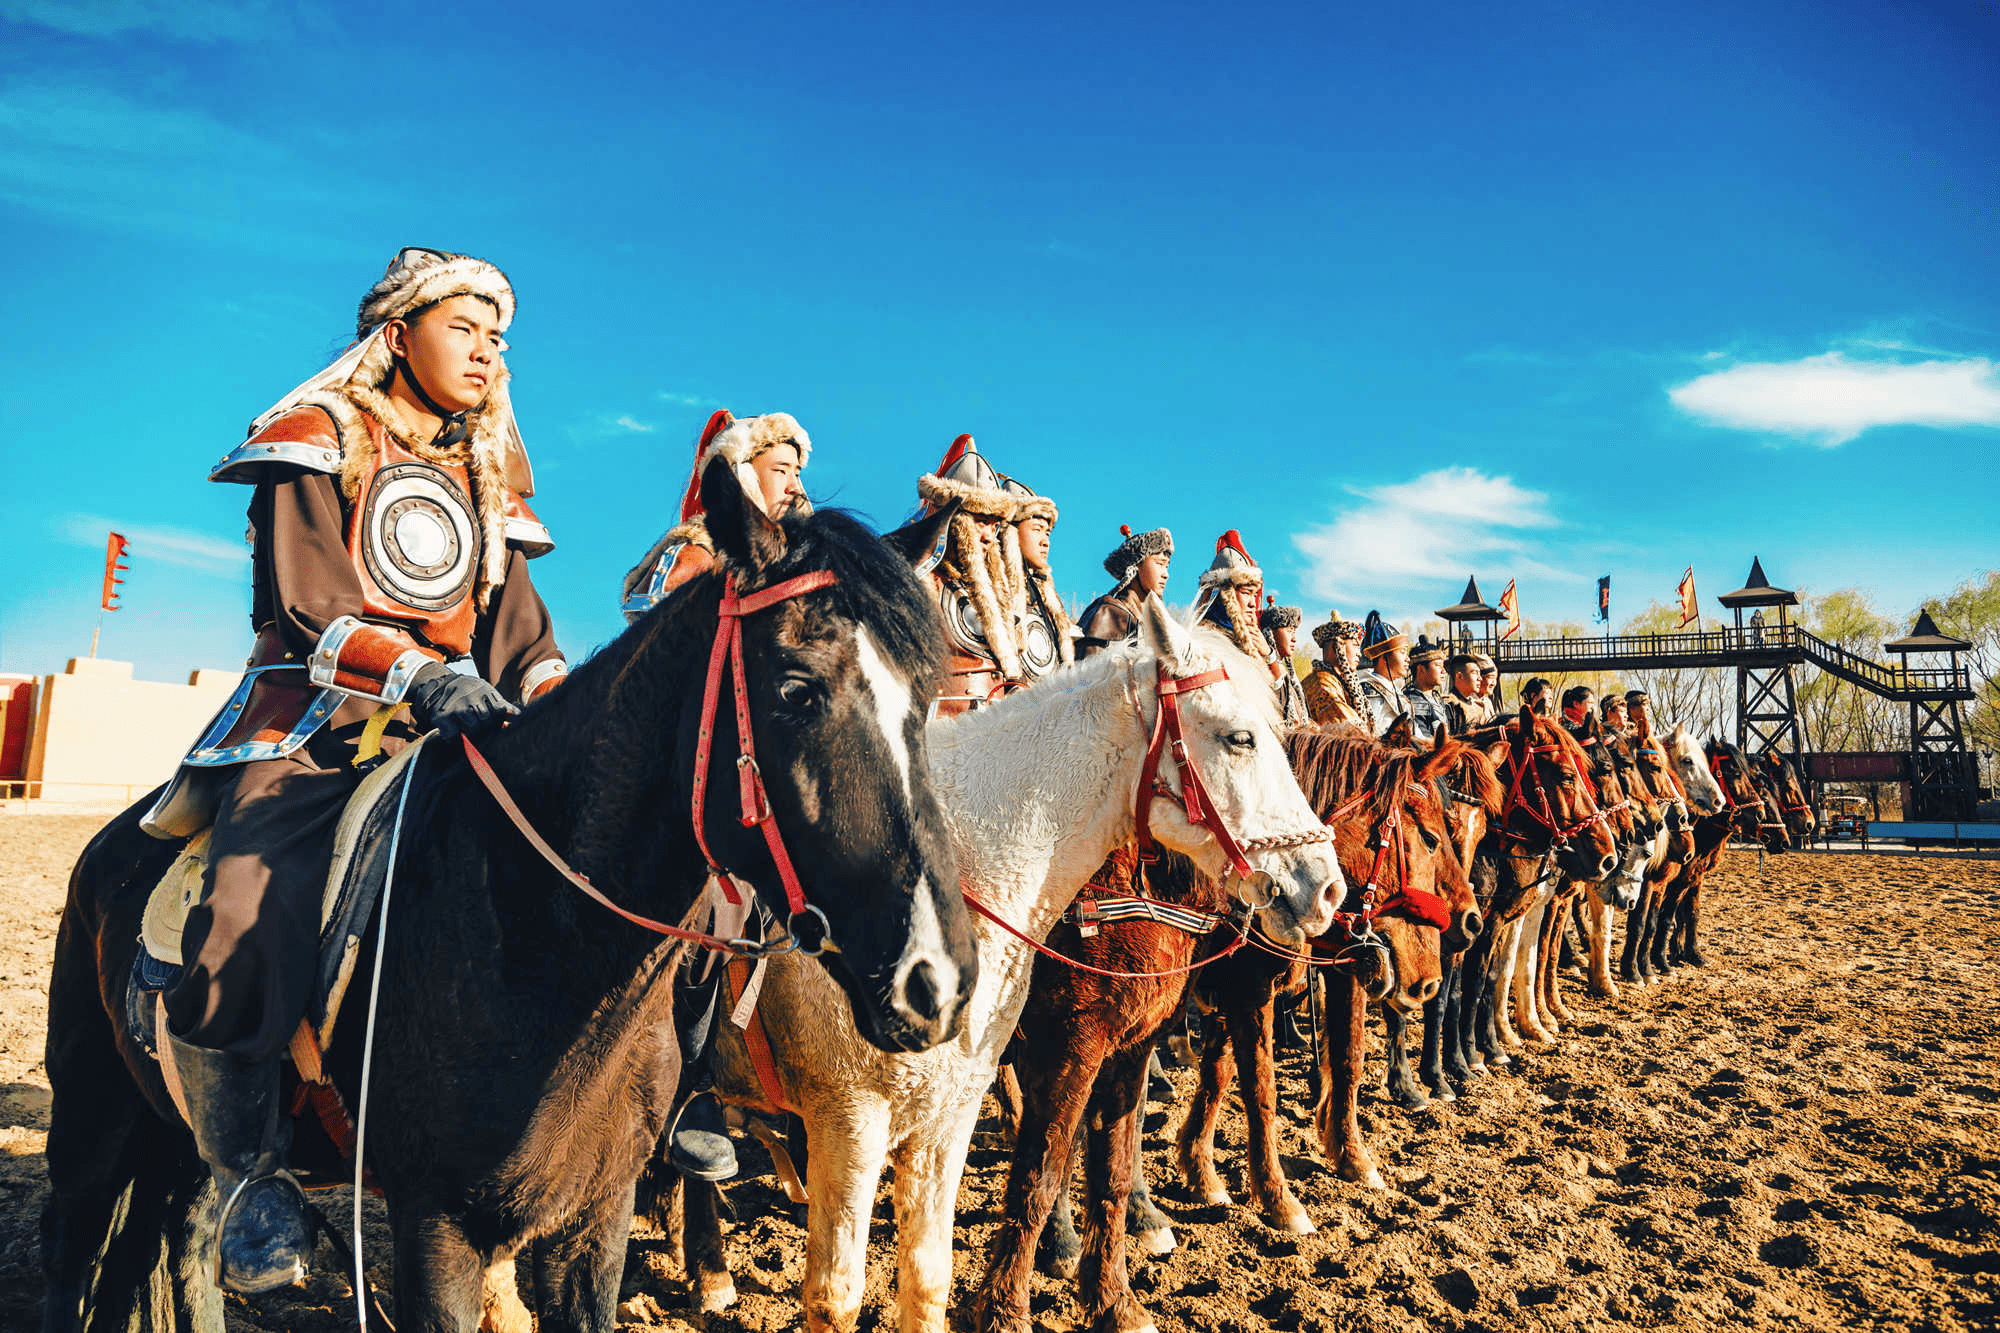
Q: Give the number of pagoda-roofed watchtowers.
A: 3